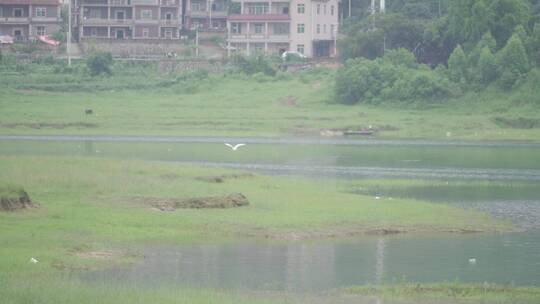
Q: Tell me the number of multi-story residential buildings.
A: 4